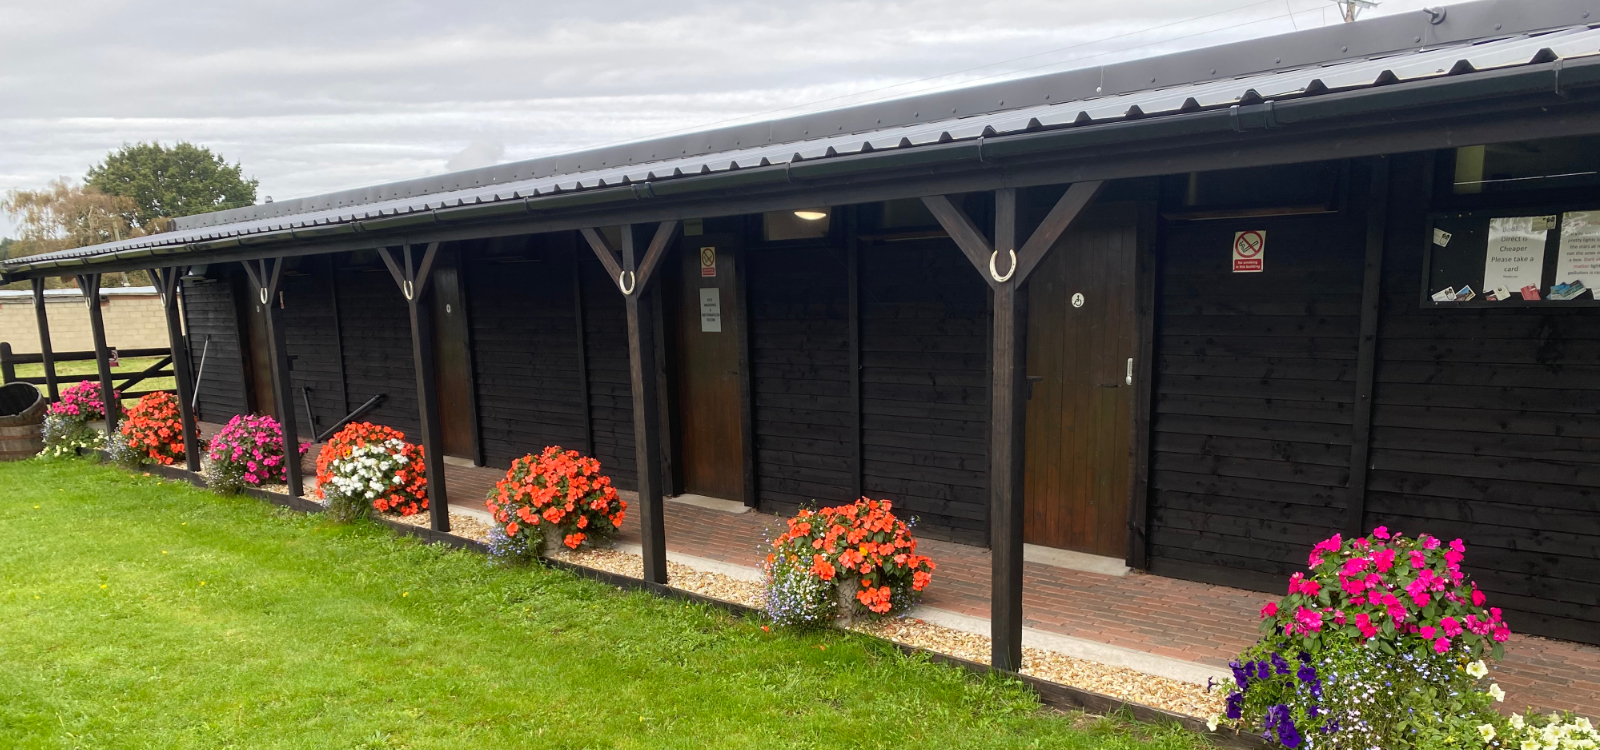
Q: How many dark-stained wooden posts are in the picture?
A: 7